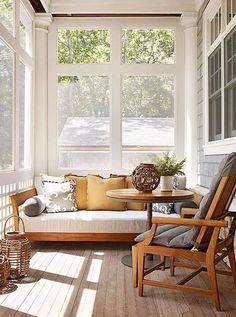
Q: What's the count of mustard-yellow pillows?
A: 3